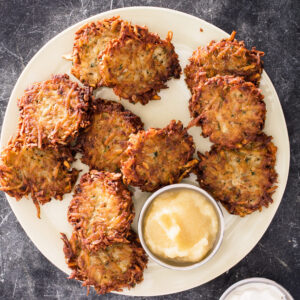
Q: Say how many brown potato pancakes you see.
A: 11